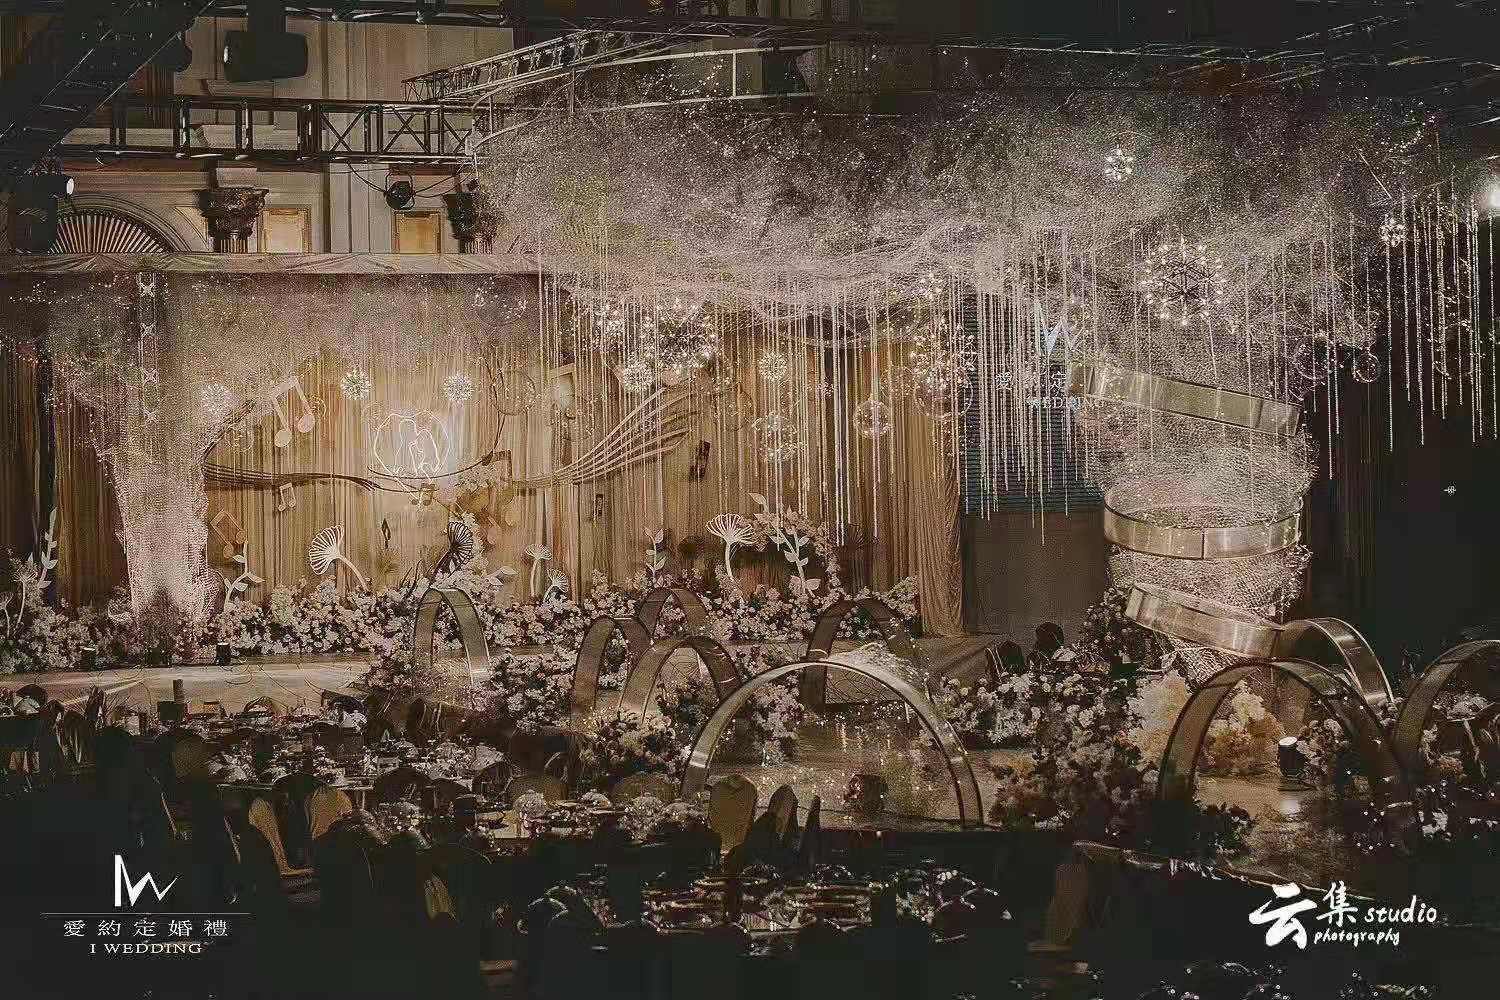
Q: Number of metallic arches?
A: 9